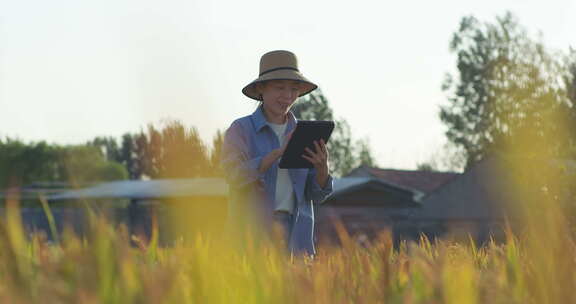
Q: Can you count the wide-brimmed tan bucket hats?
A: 1